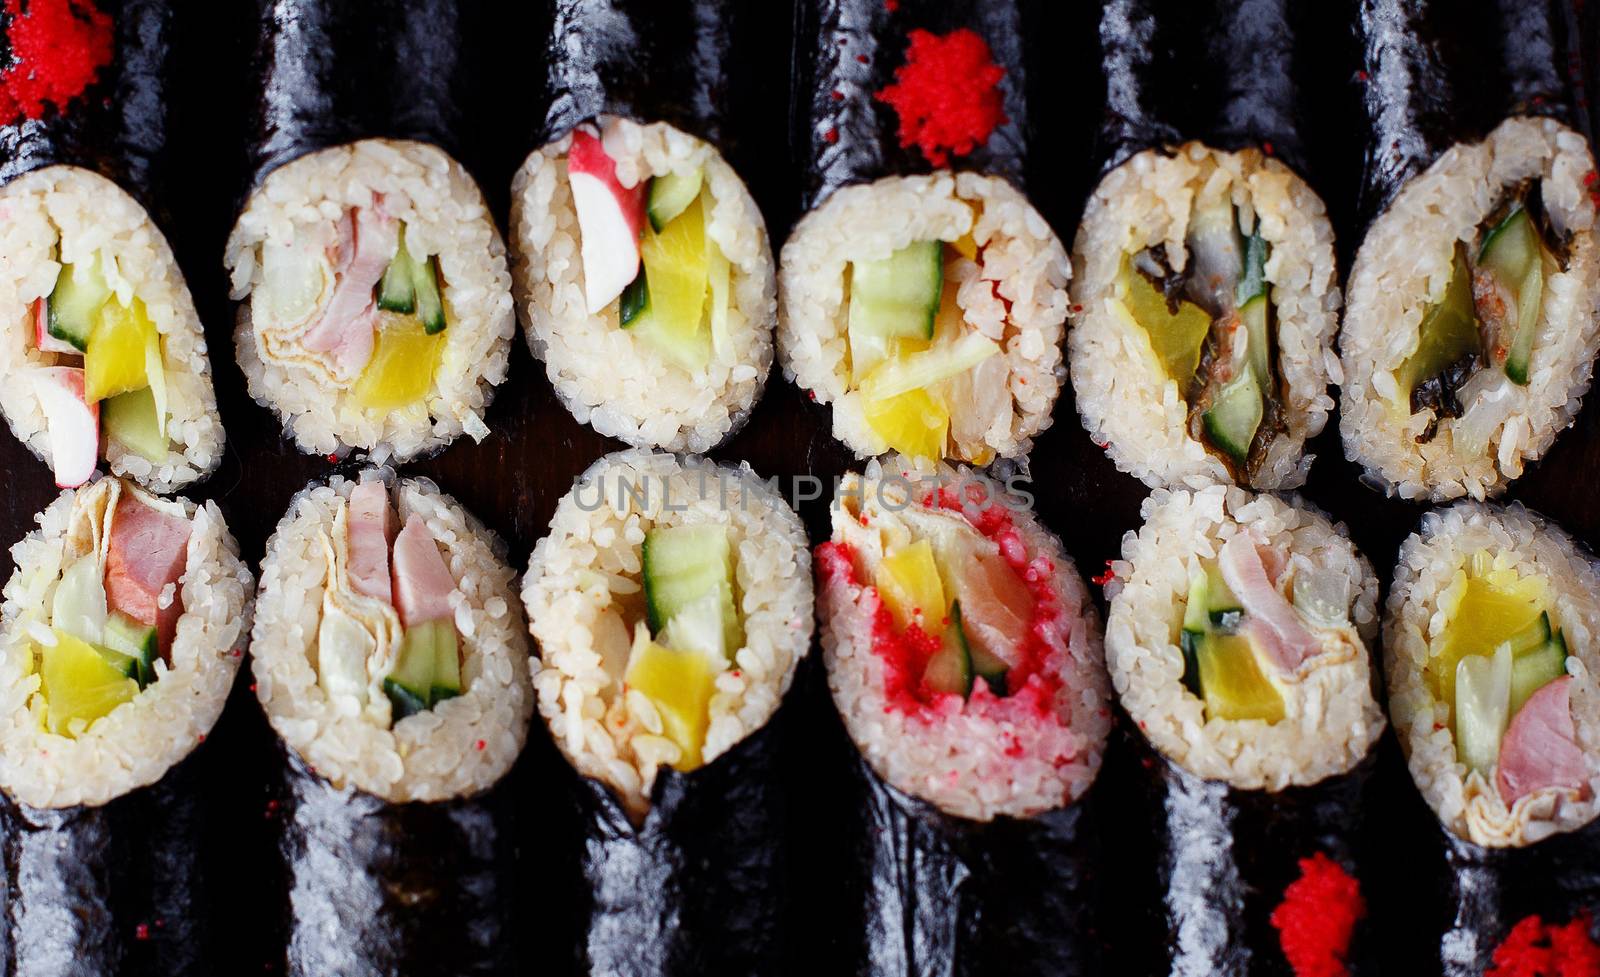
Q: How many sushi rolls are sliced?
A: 12